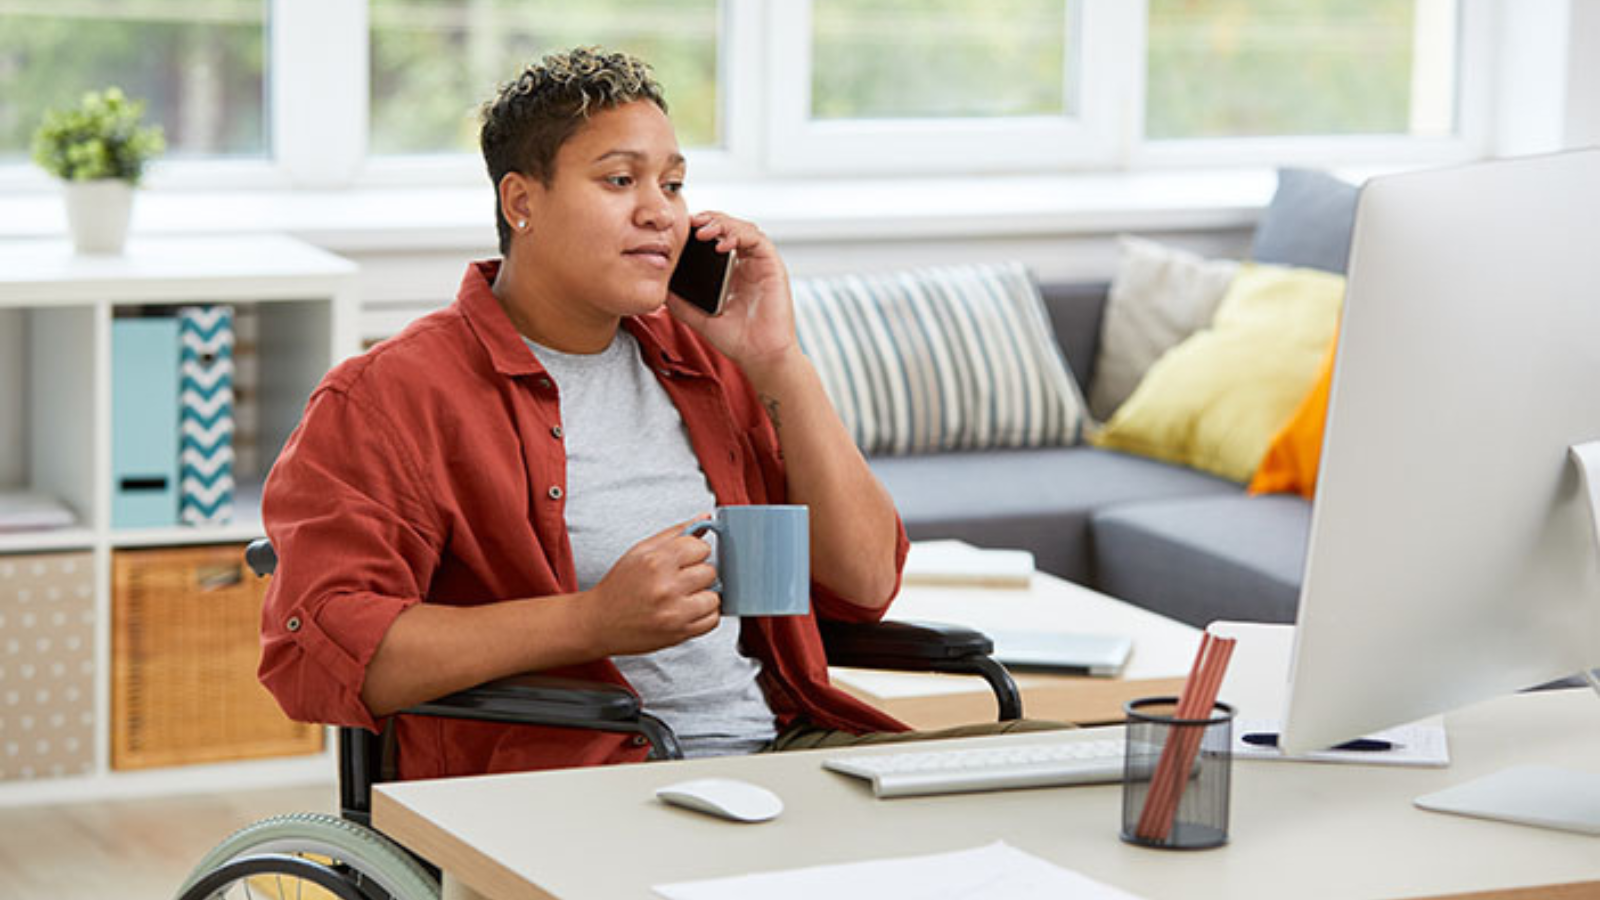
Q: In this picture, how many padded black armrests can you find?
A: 2